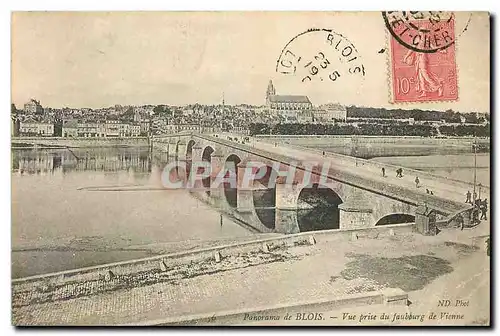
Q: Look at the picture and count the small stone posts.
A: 7